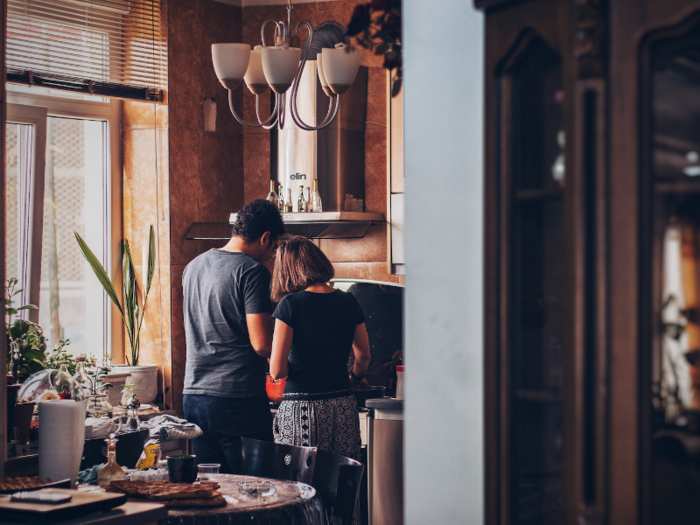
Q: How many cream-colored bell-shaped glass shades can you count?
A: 5